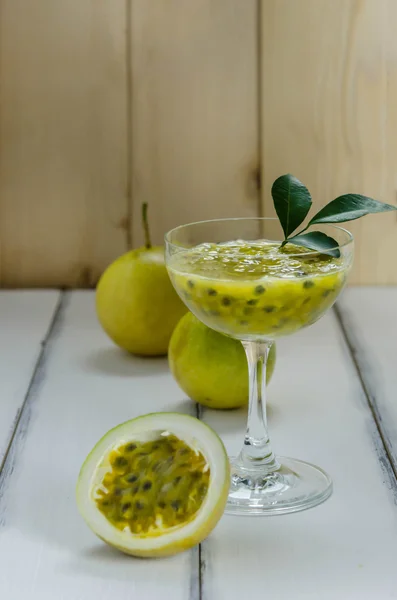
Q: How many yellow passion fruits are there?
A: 3